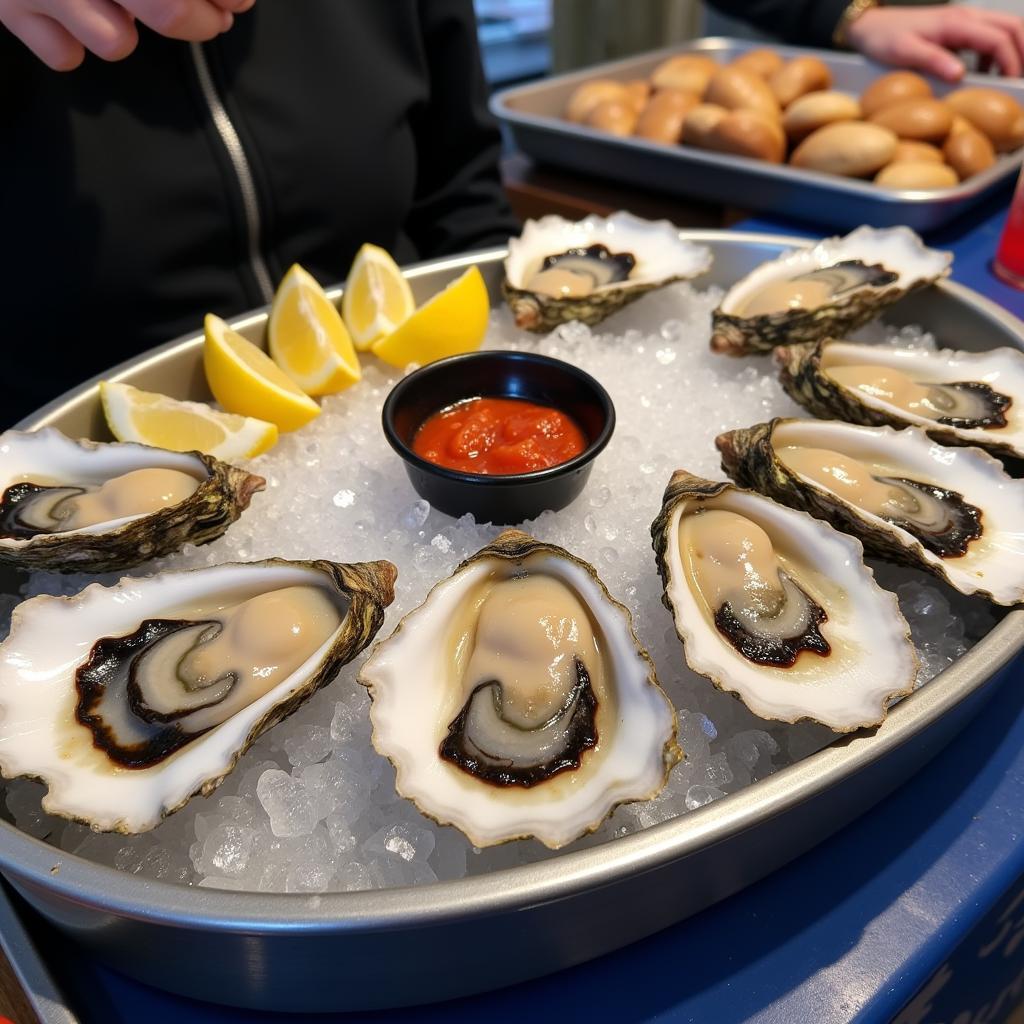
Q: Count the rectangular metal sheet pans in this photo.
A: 1